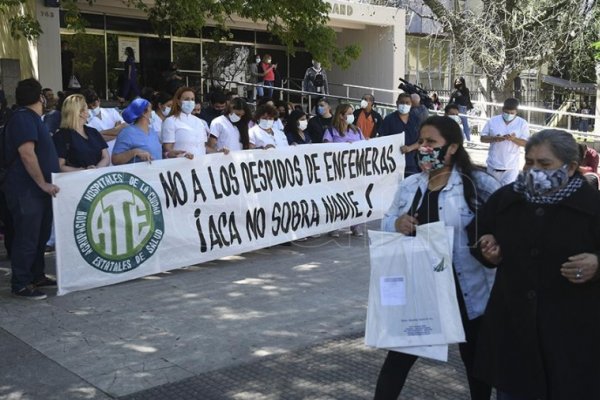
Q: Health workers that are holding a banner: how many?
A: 9